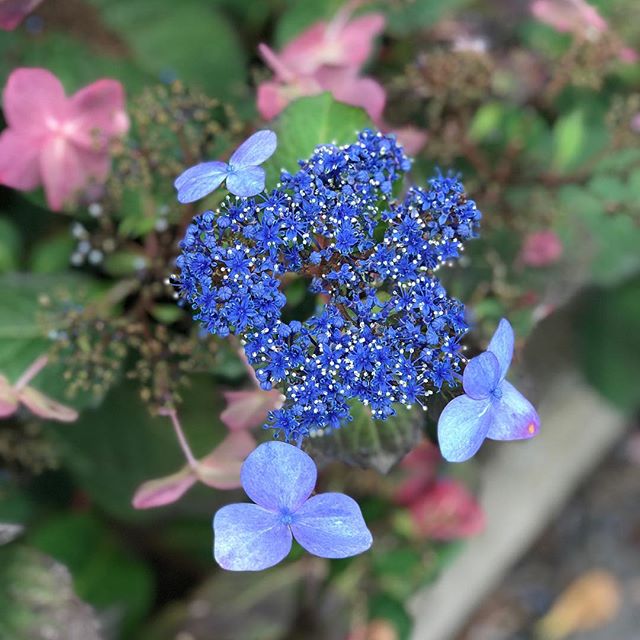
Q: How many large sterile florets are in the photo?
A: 3